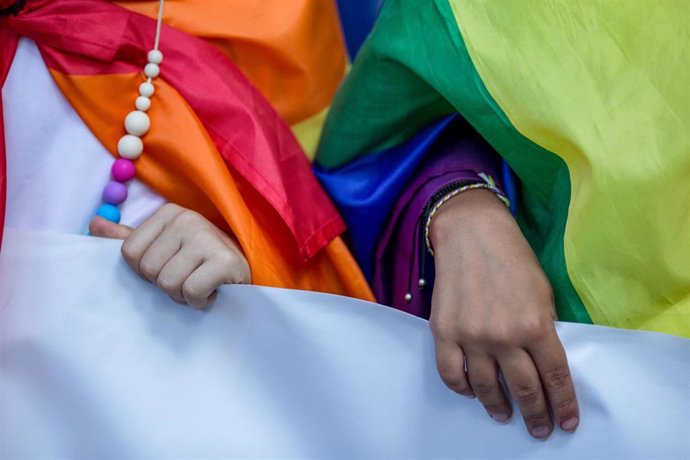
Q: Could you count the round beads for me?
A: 11